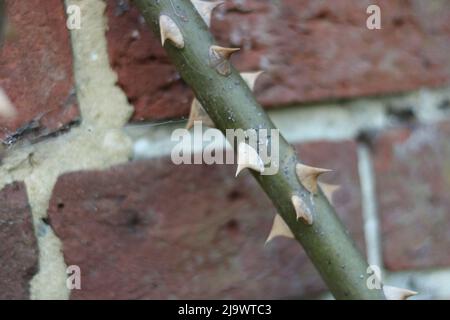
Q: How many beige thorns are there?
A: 11